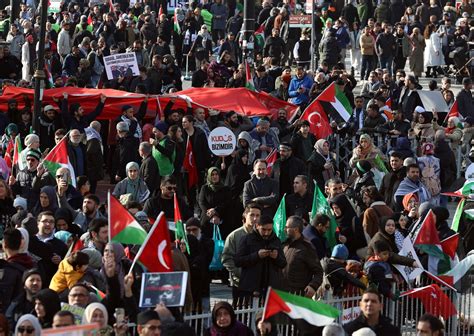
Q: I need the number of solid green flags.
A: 2